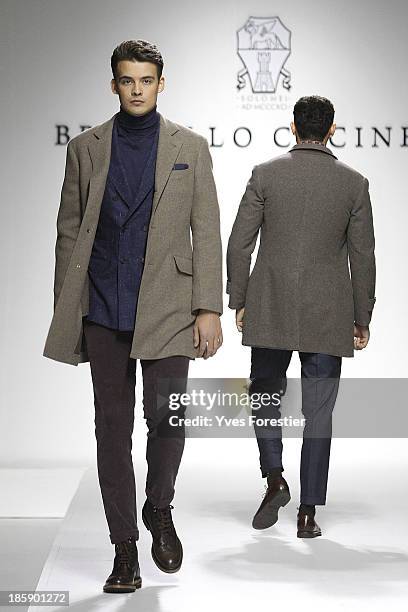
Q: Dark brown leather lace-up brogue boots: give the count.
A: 2